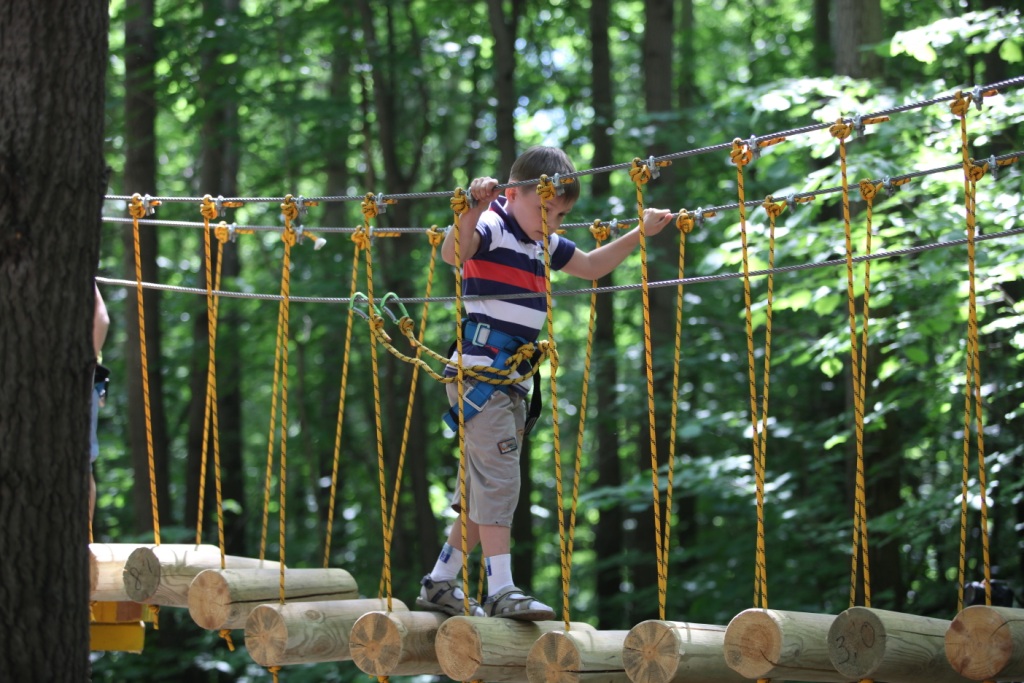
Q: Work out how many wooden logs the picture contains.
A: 11